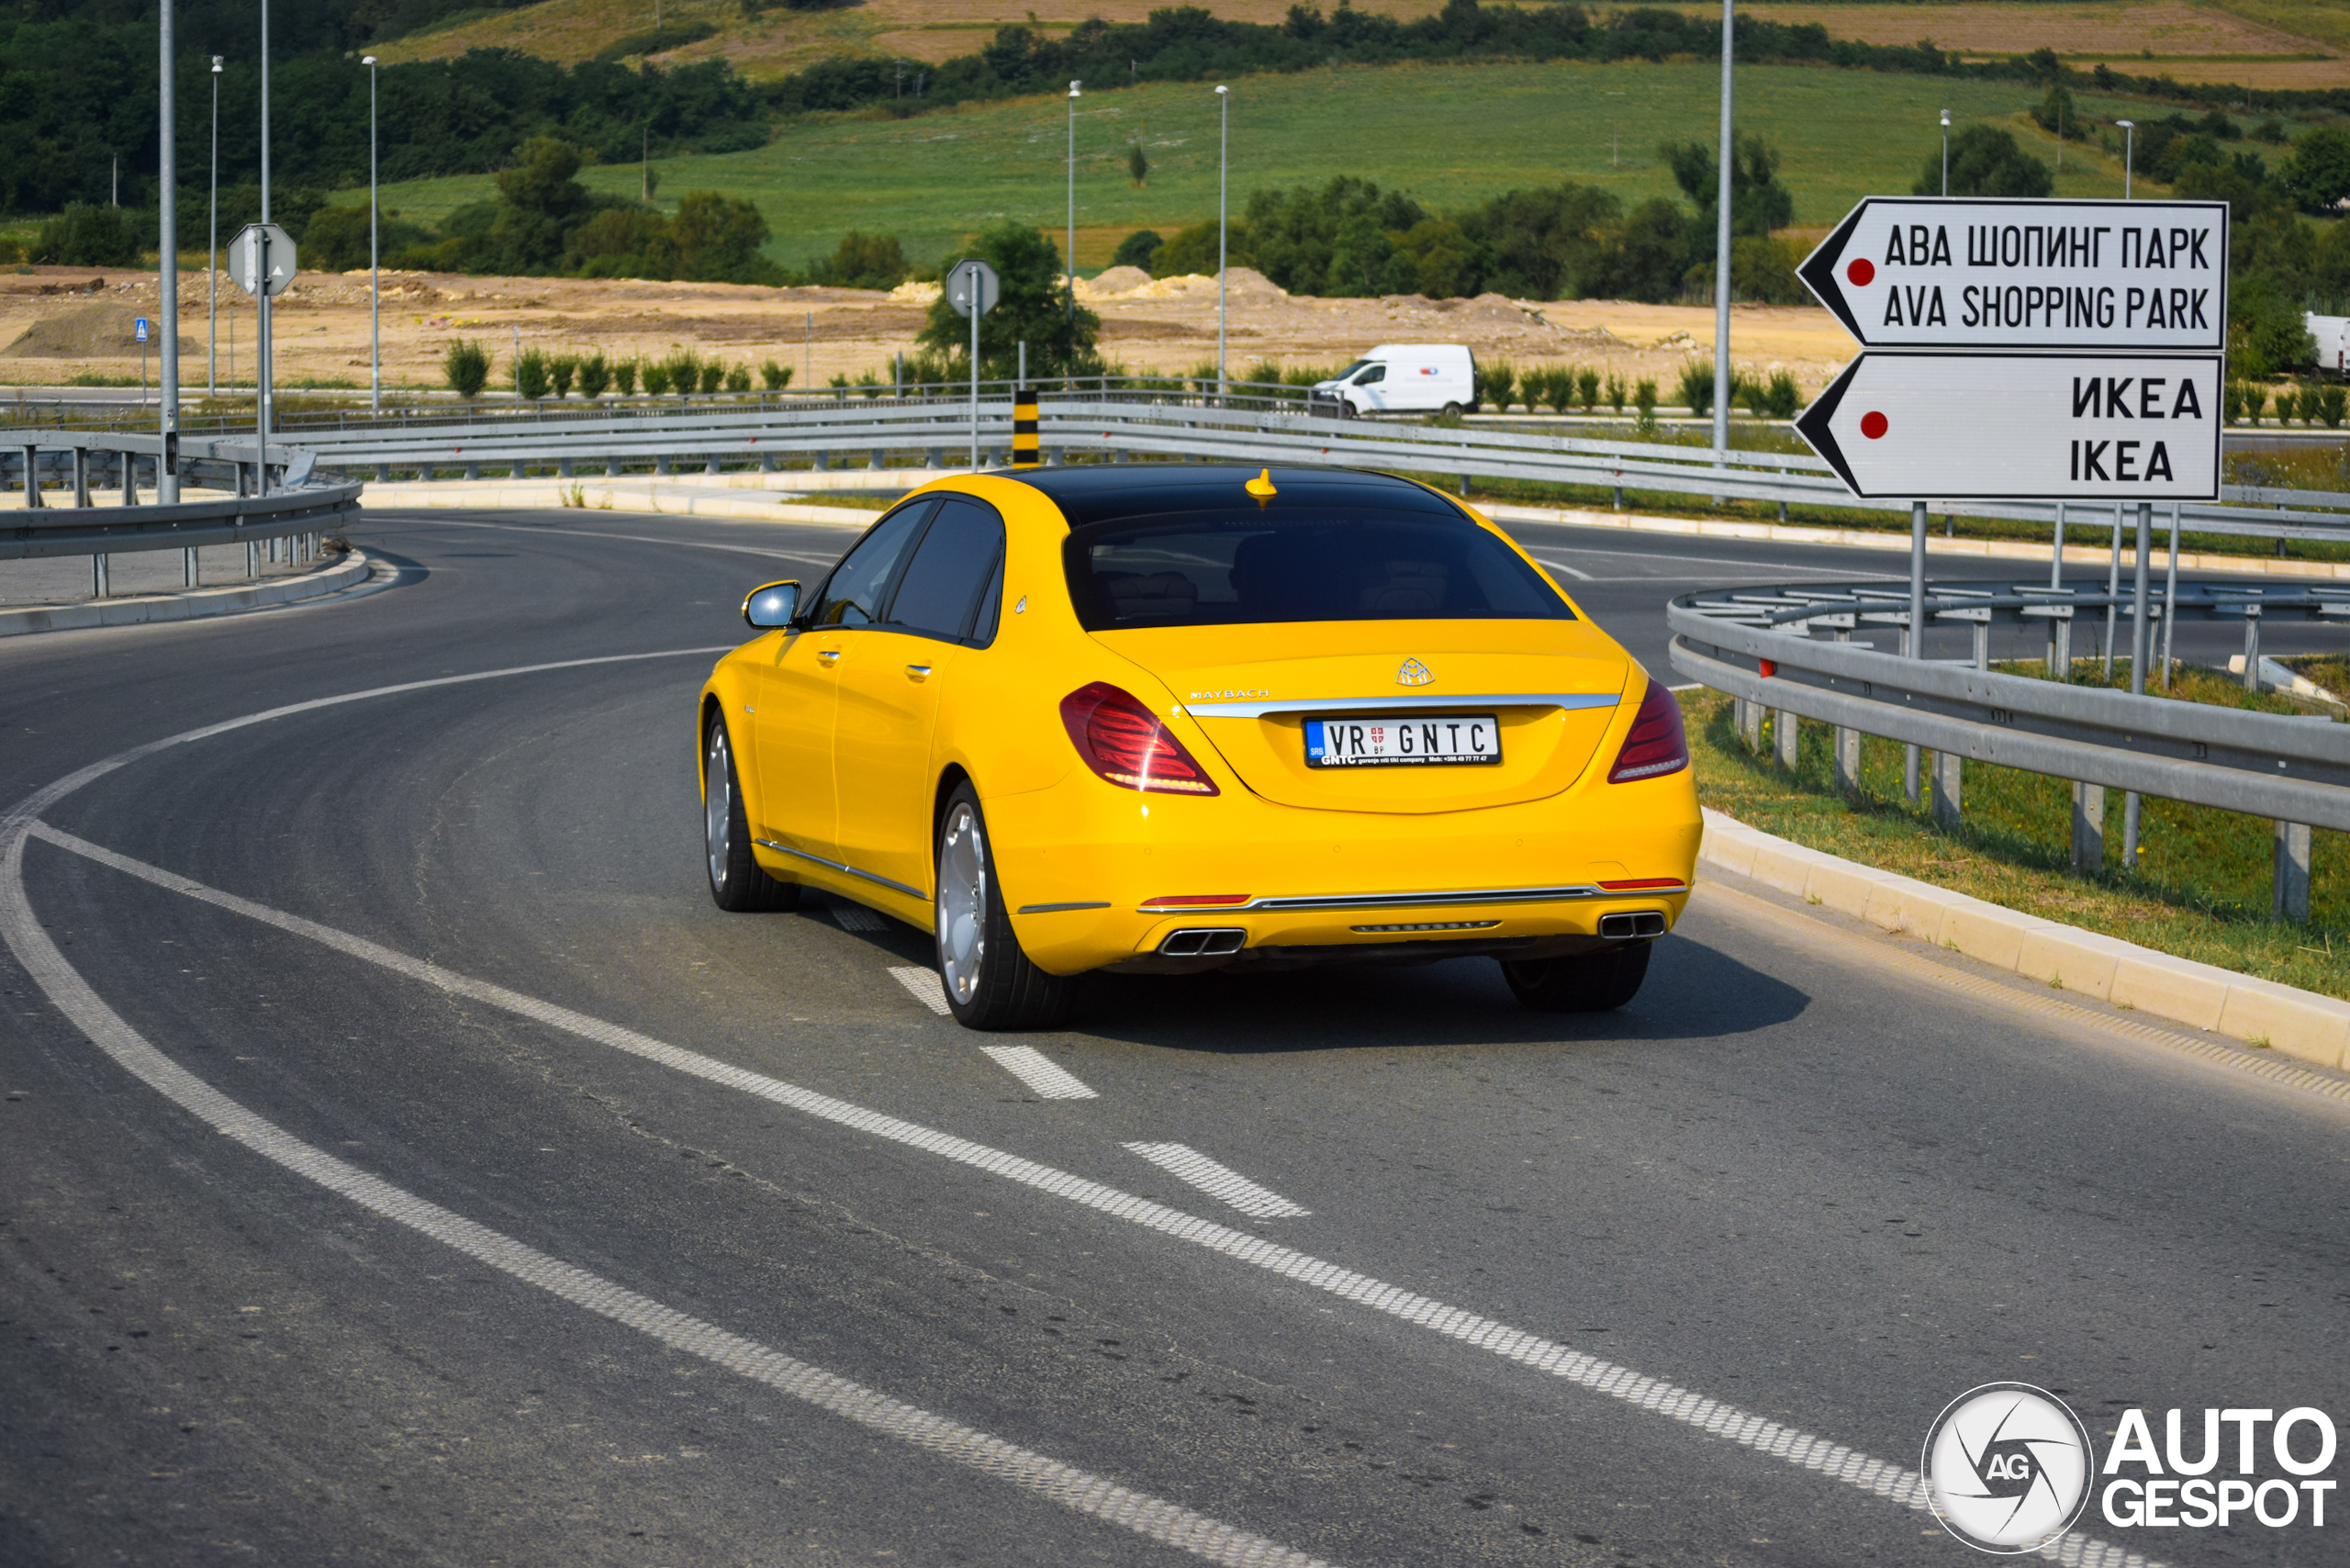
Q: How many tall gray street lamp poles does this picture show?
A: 9